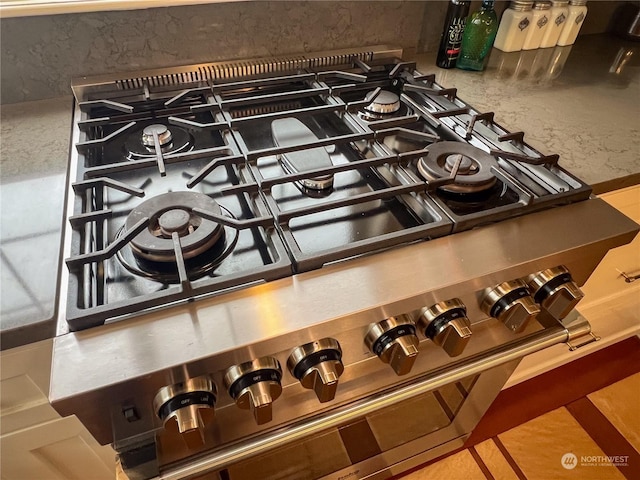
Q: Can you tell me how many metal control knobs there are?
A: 7